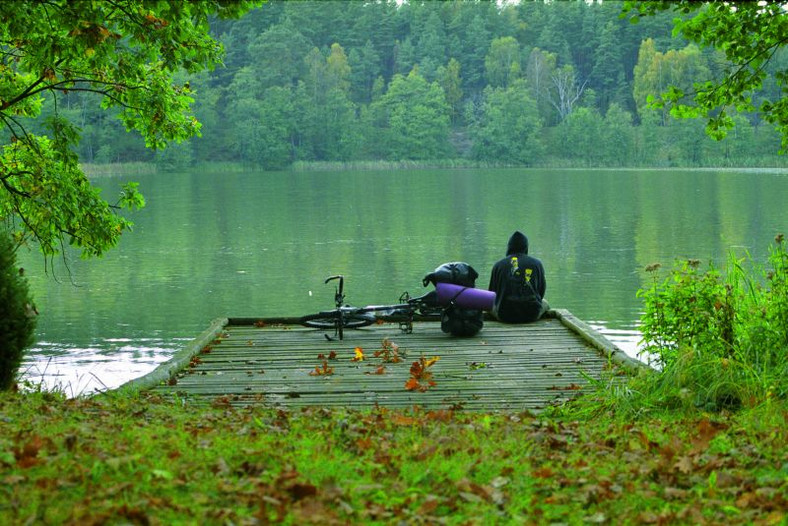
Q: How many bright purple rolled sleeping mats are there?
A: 1